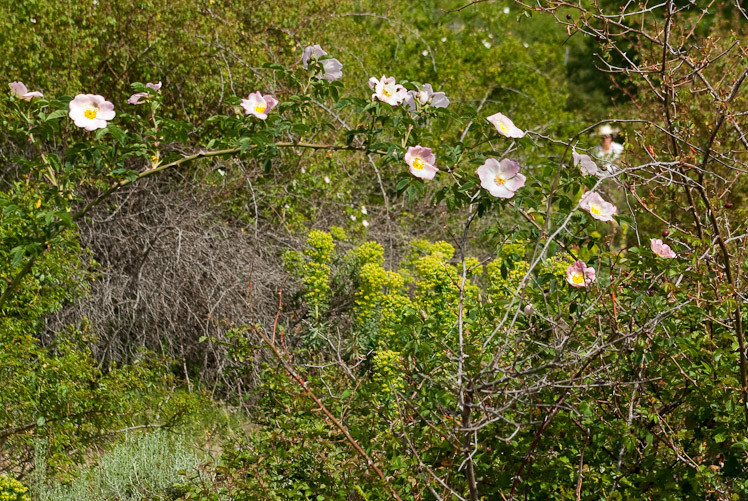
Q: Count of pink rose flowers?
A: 14